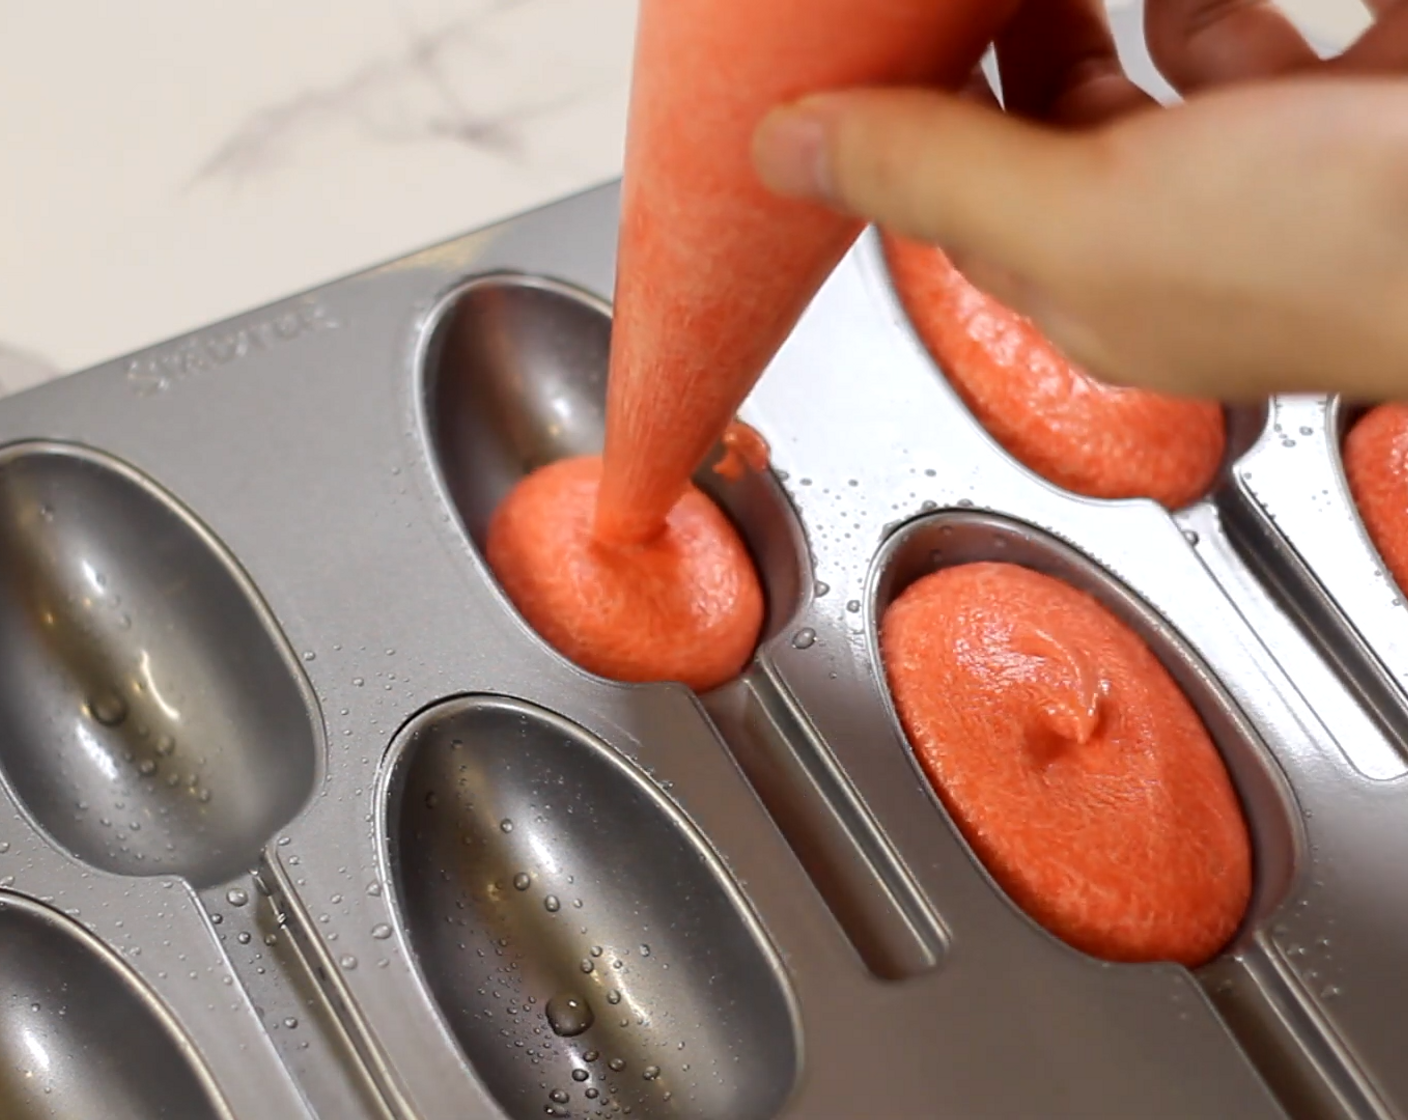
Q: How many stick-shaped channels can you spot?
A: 4